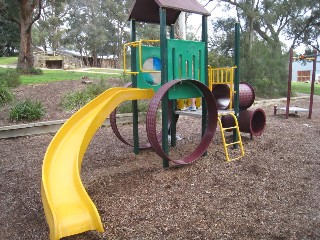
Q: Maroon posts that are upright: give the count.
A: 2